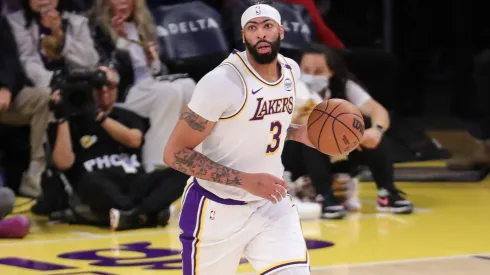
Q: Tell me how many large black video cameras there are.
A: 1